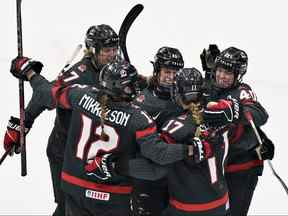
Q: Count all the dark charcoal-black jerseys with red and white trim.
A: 5